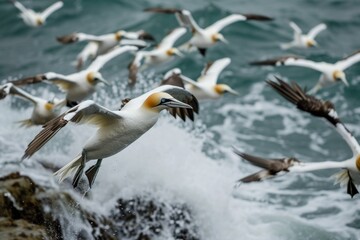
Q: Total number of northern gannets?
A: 11